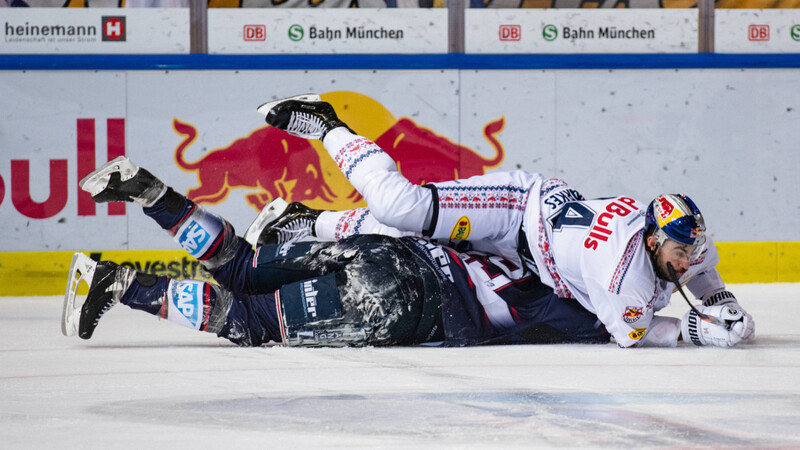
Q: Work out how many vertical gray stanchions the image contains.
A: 3